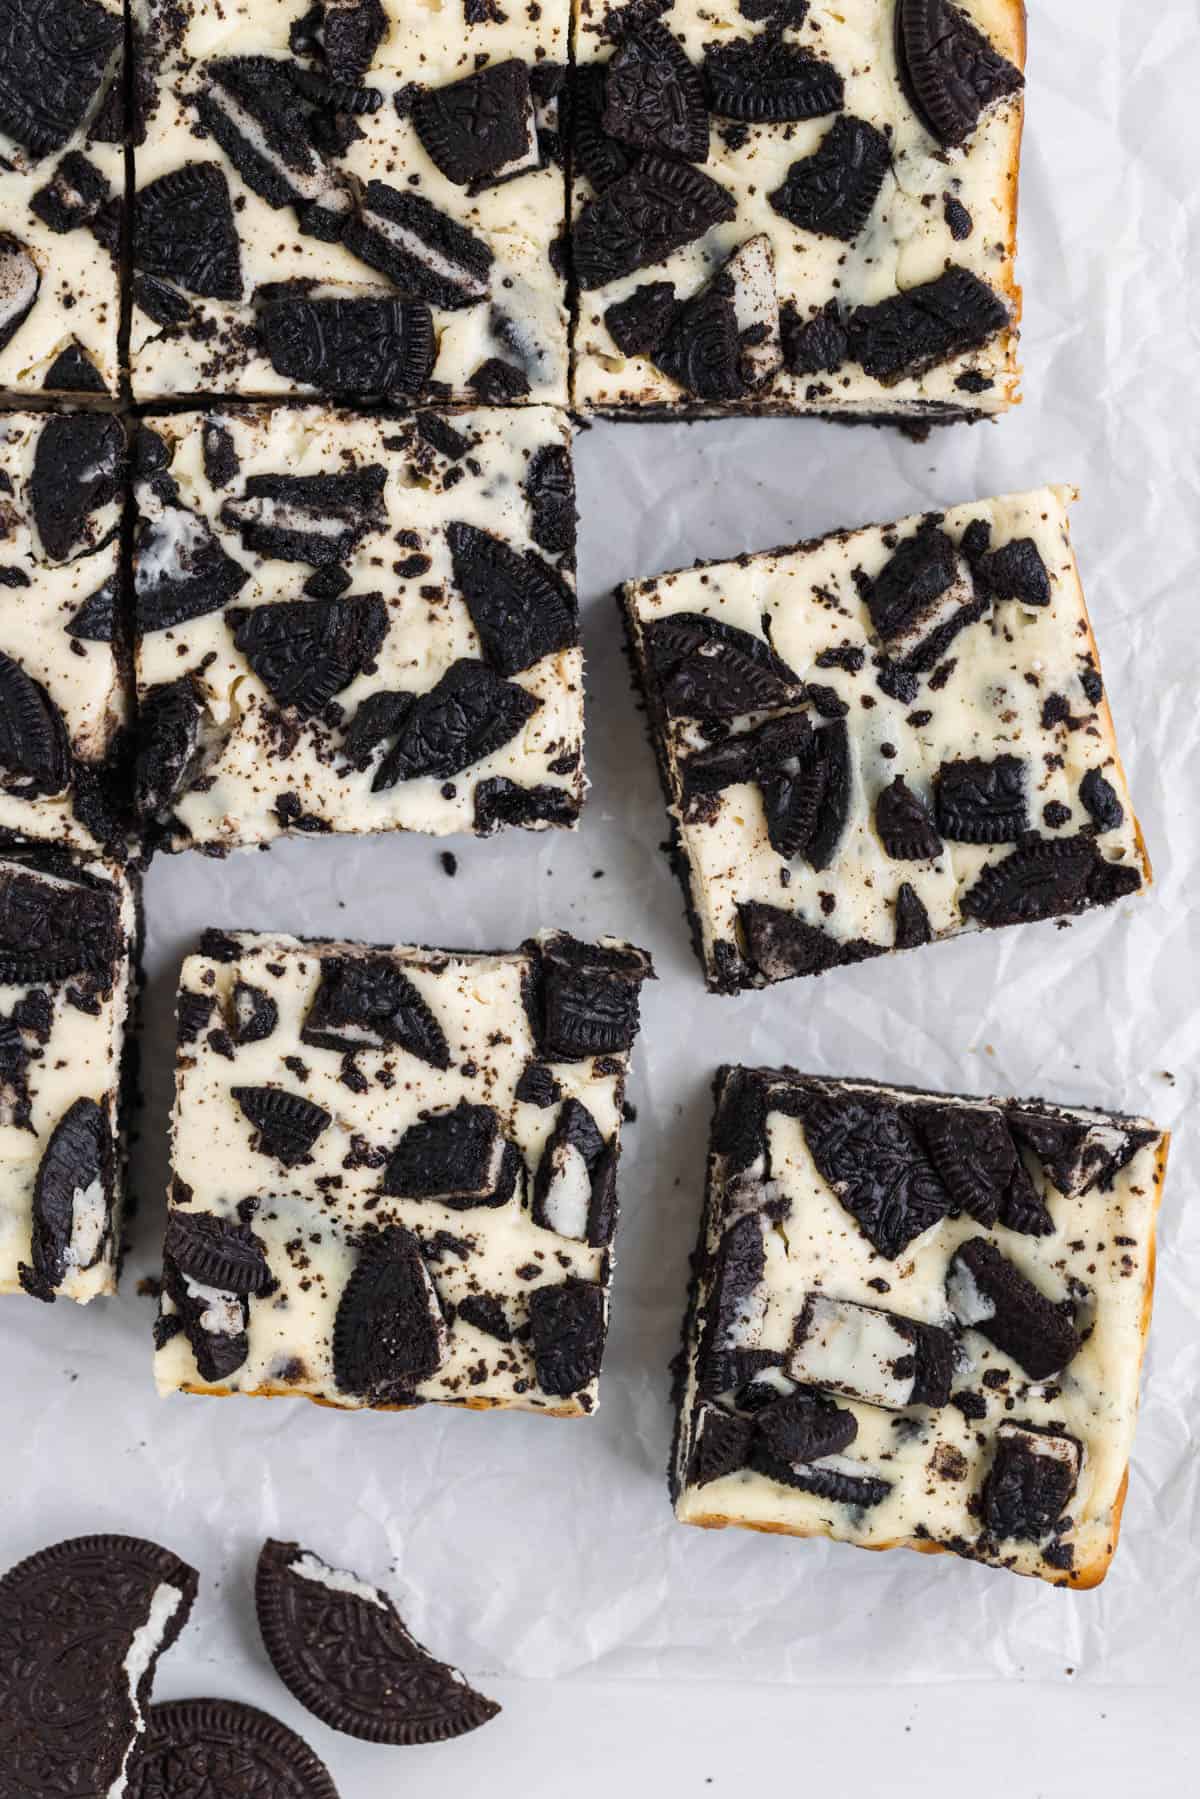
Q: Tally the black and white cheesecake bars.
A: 9